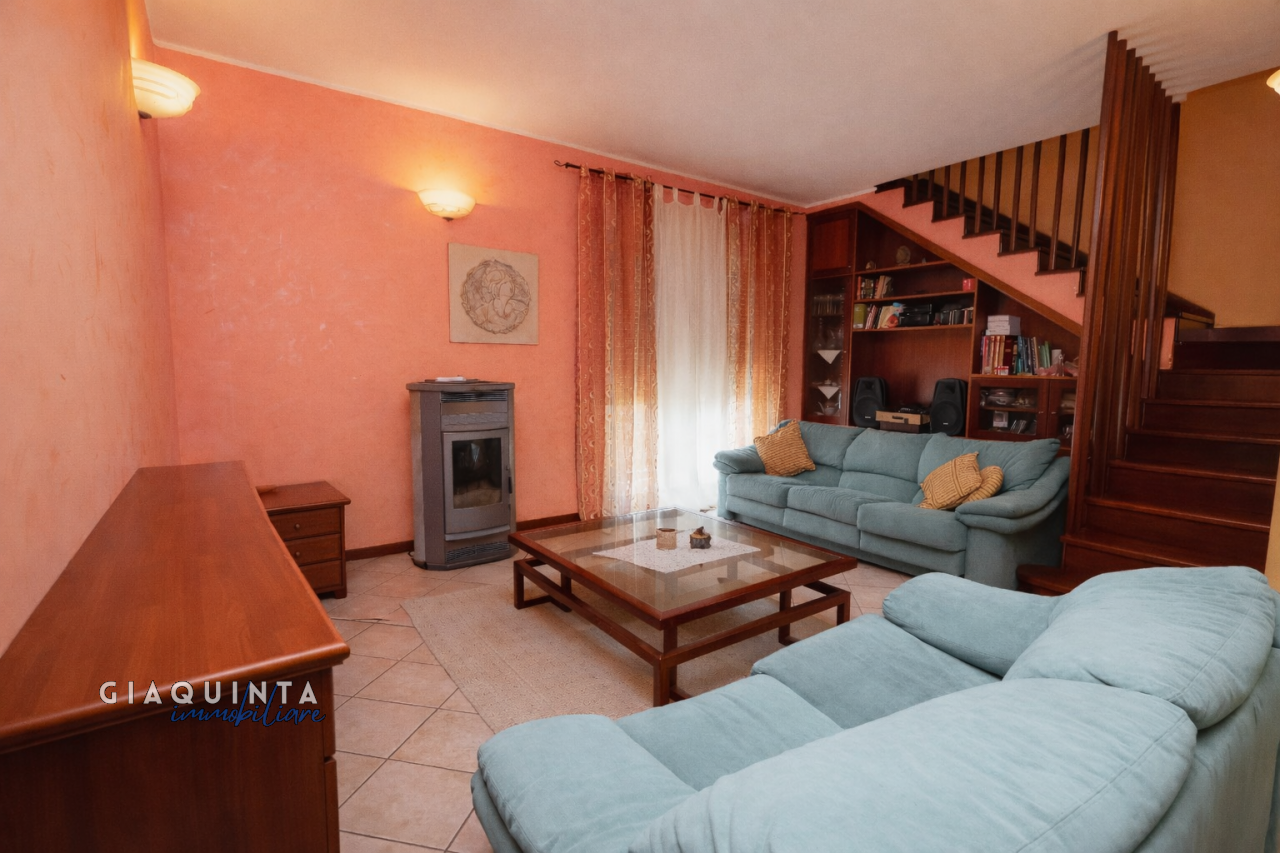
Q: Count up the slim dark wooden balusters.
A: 10